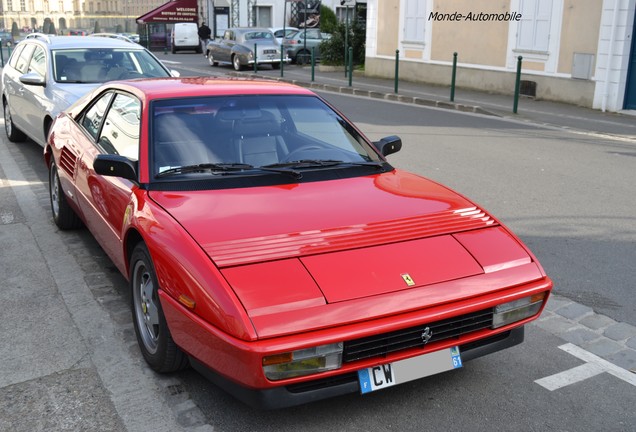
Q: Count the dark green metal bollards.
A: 7